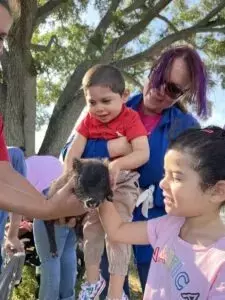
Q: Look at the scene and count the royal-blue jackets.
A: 1